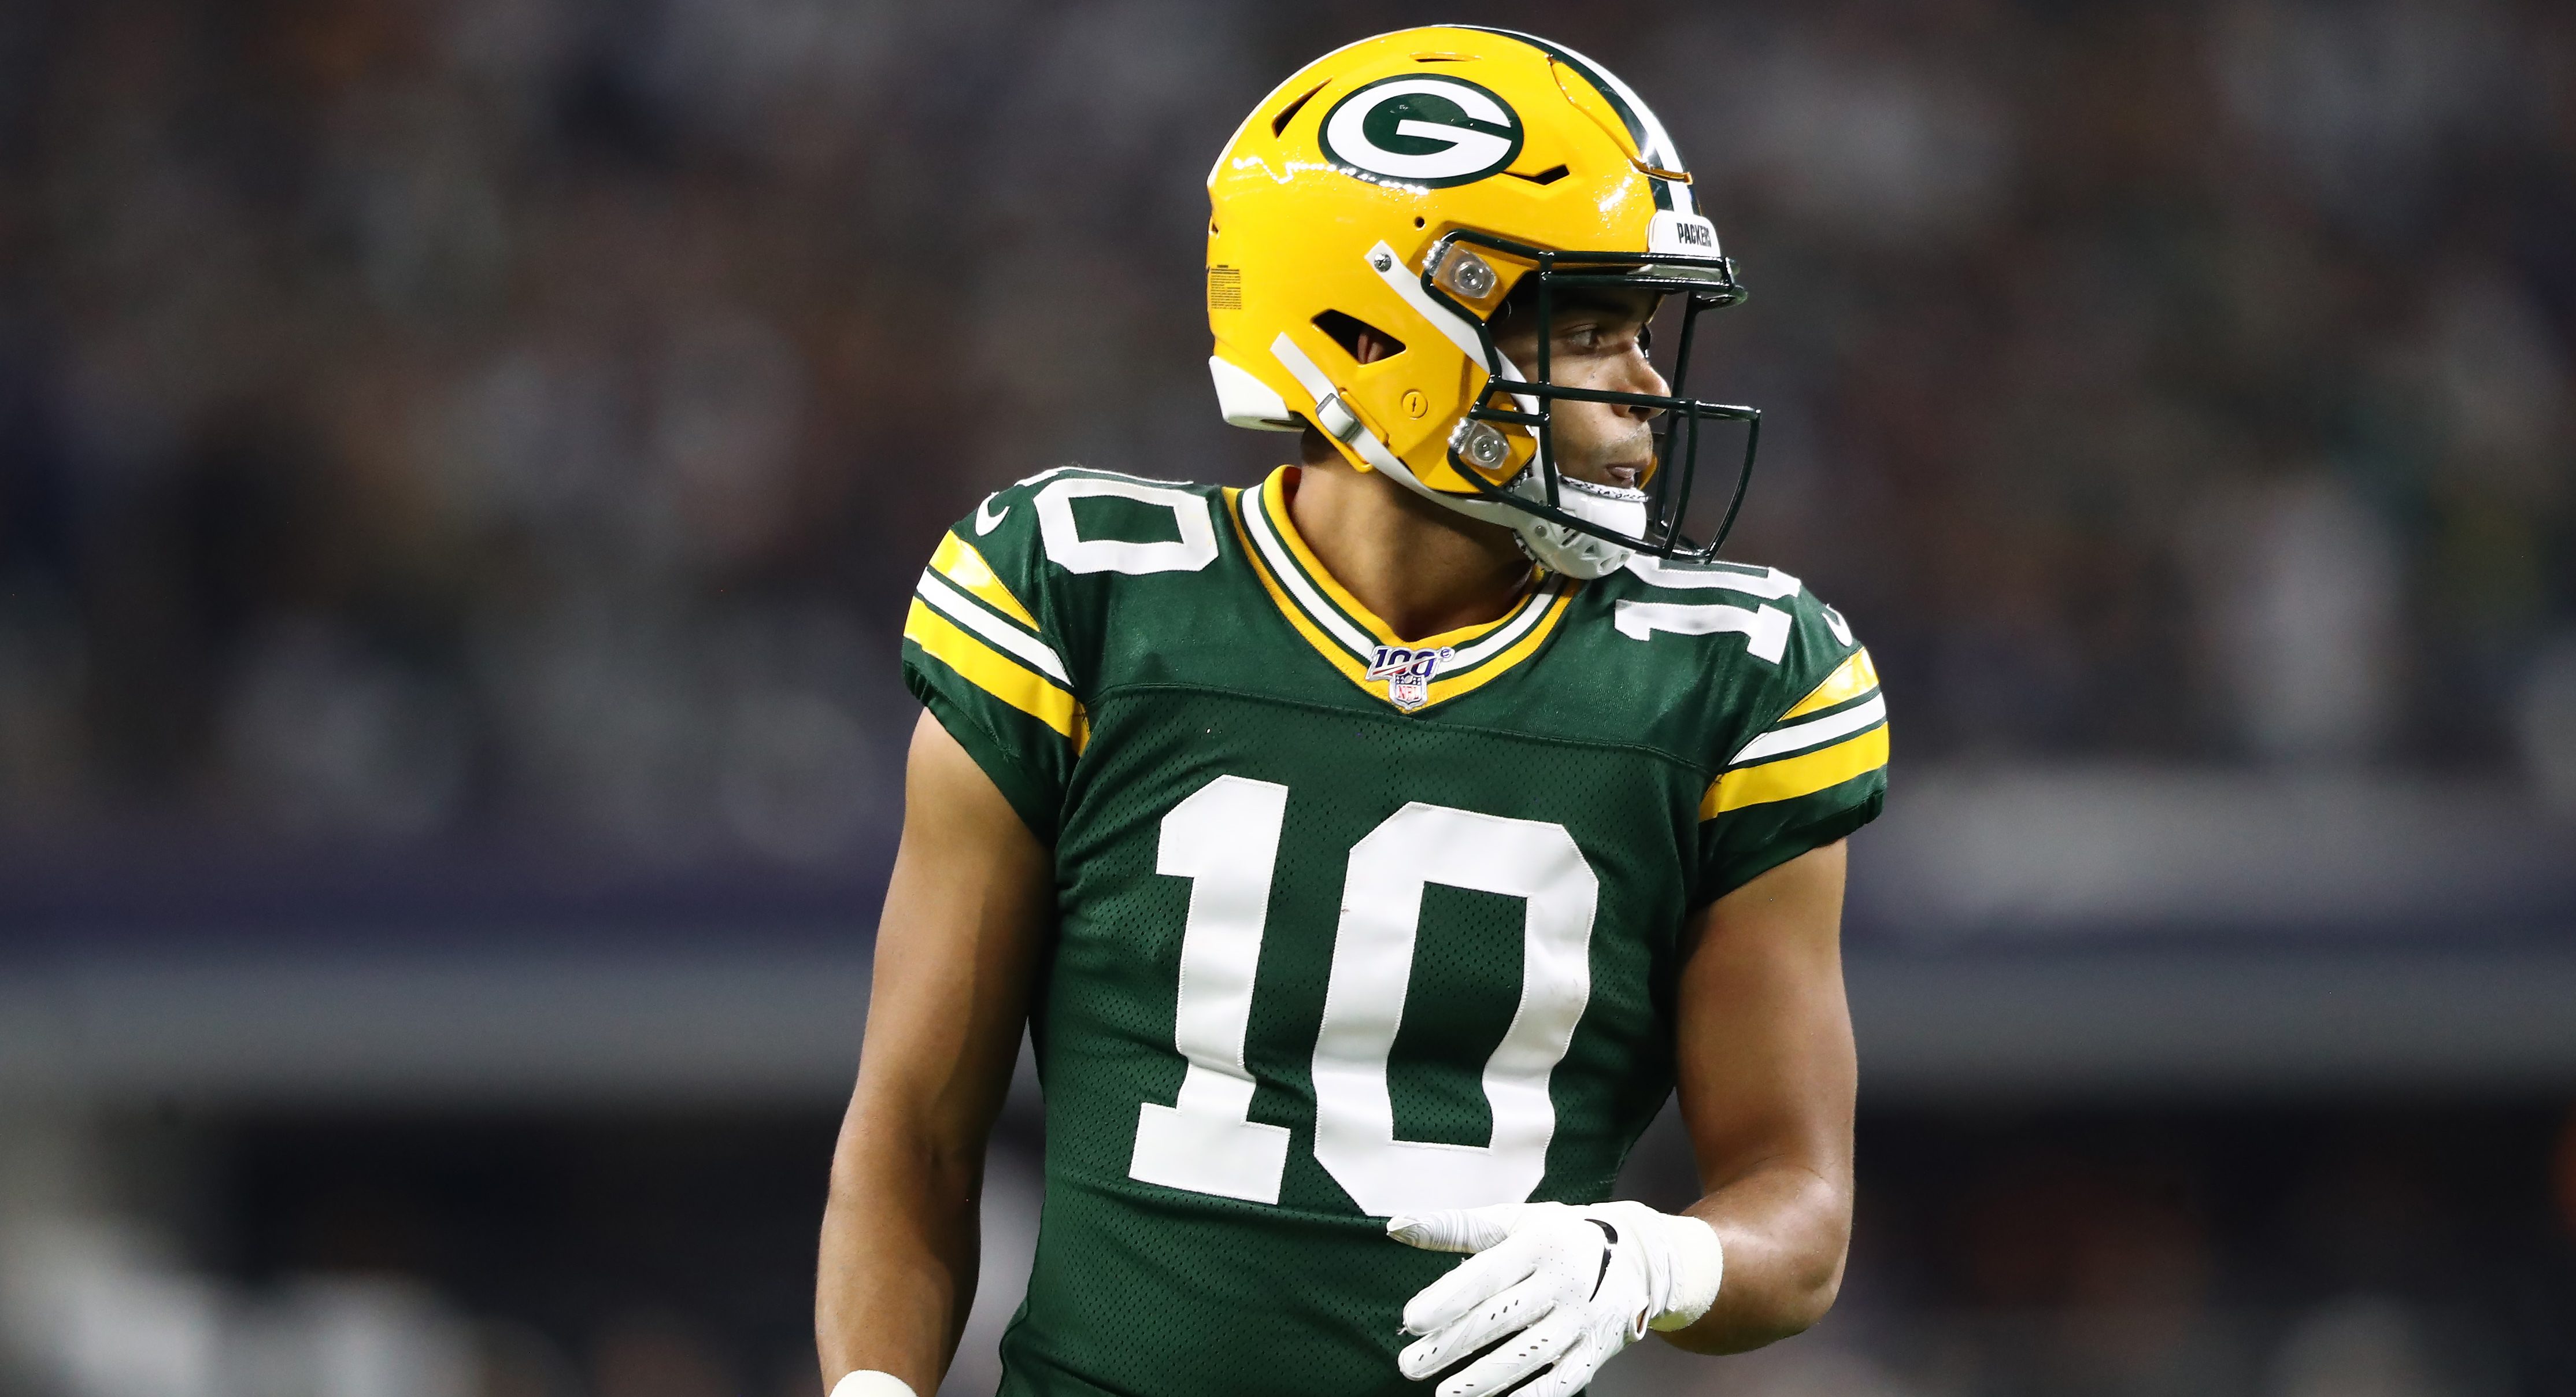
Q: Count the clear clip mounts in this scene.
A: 2